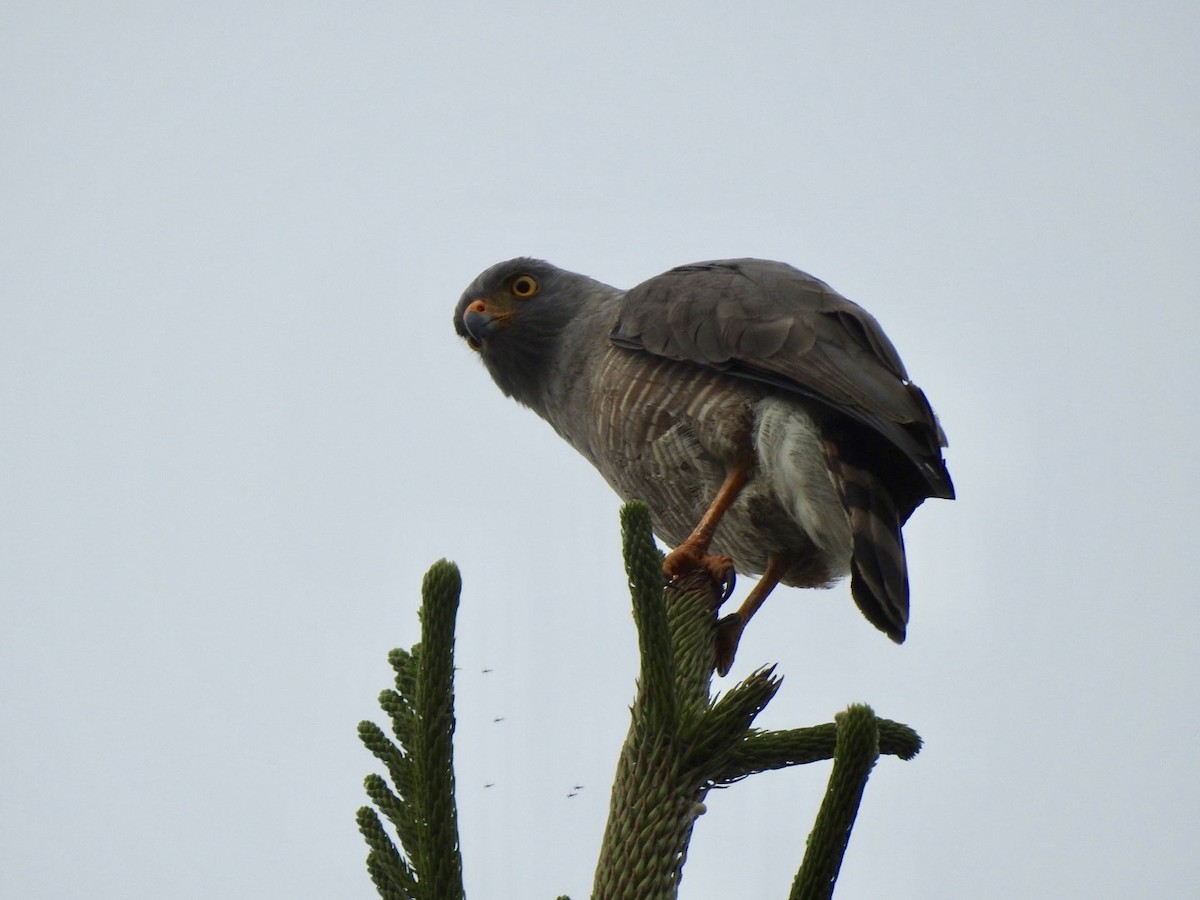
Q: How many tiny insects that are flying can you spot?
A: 5